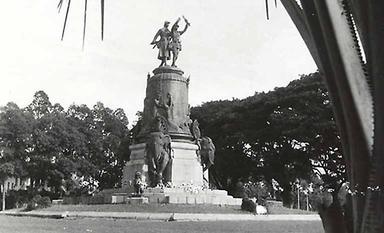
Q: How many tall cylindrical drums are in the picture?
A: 1